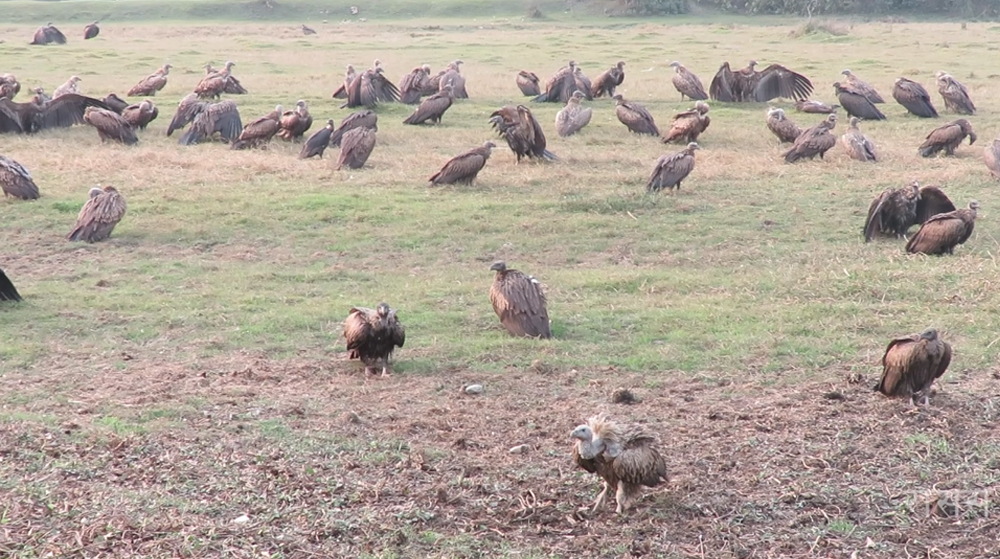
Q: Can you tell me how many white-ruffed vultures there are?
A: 1